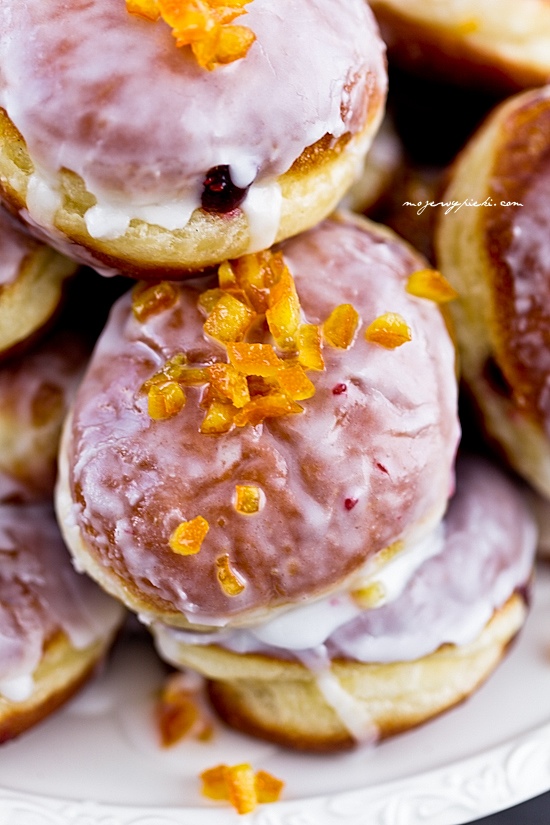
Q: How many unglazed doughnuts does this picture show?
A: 0